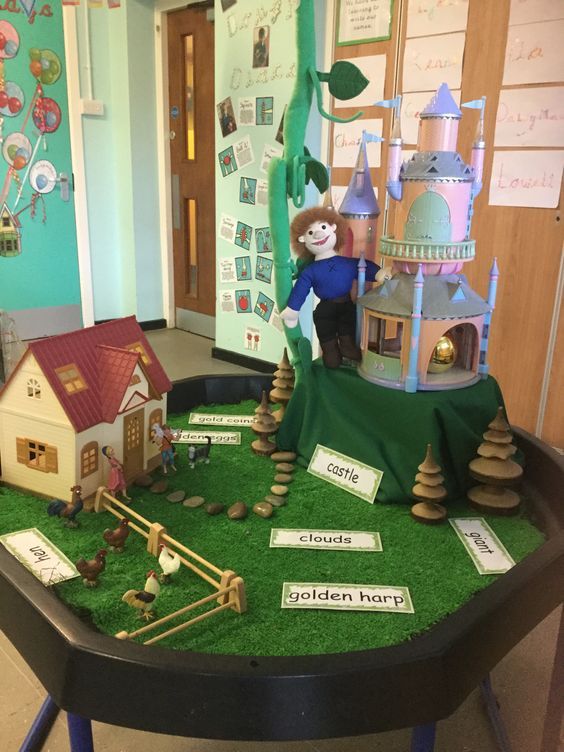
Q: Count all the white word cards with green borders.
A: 7